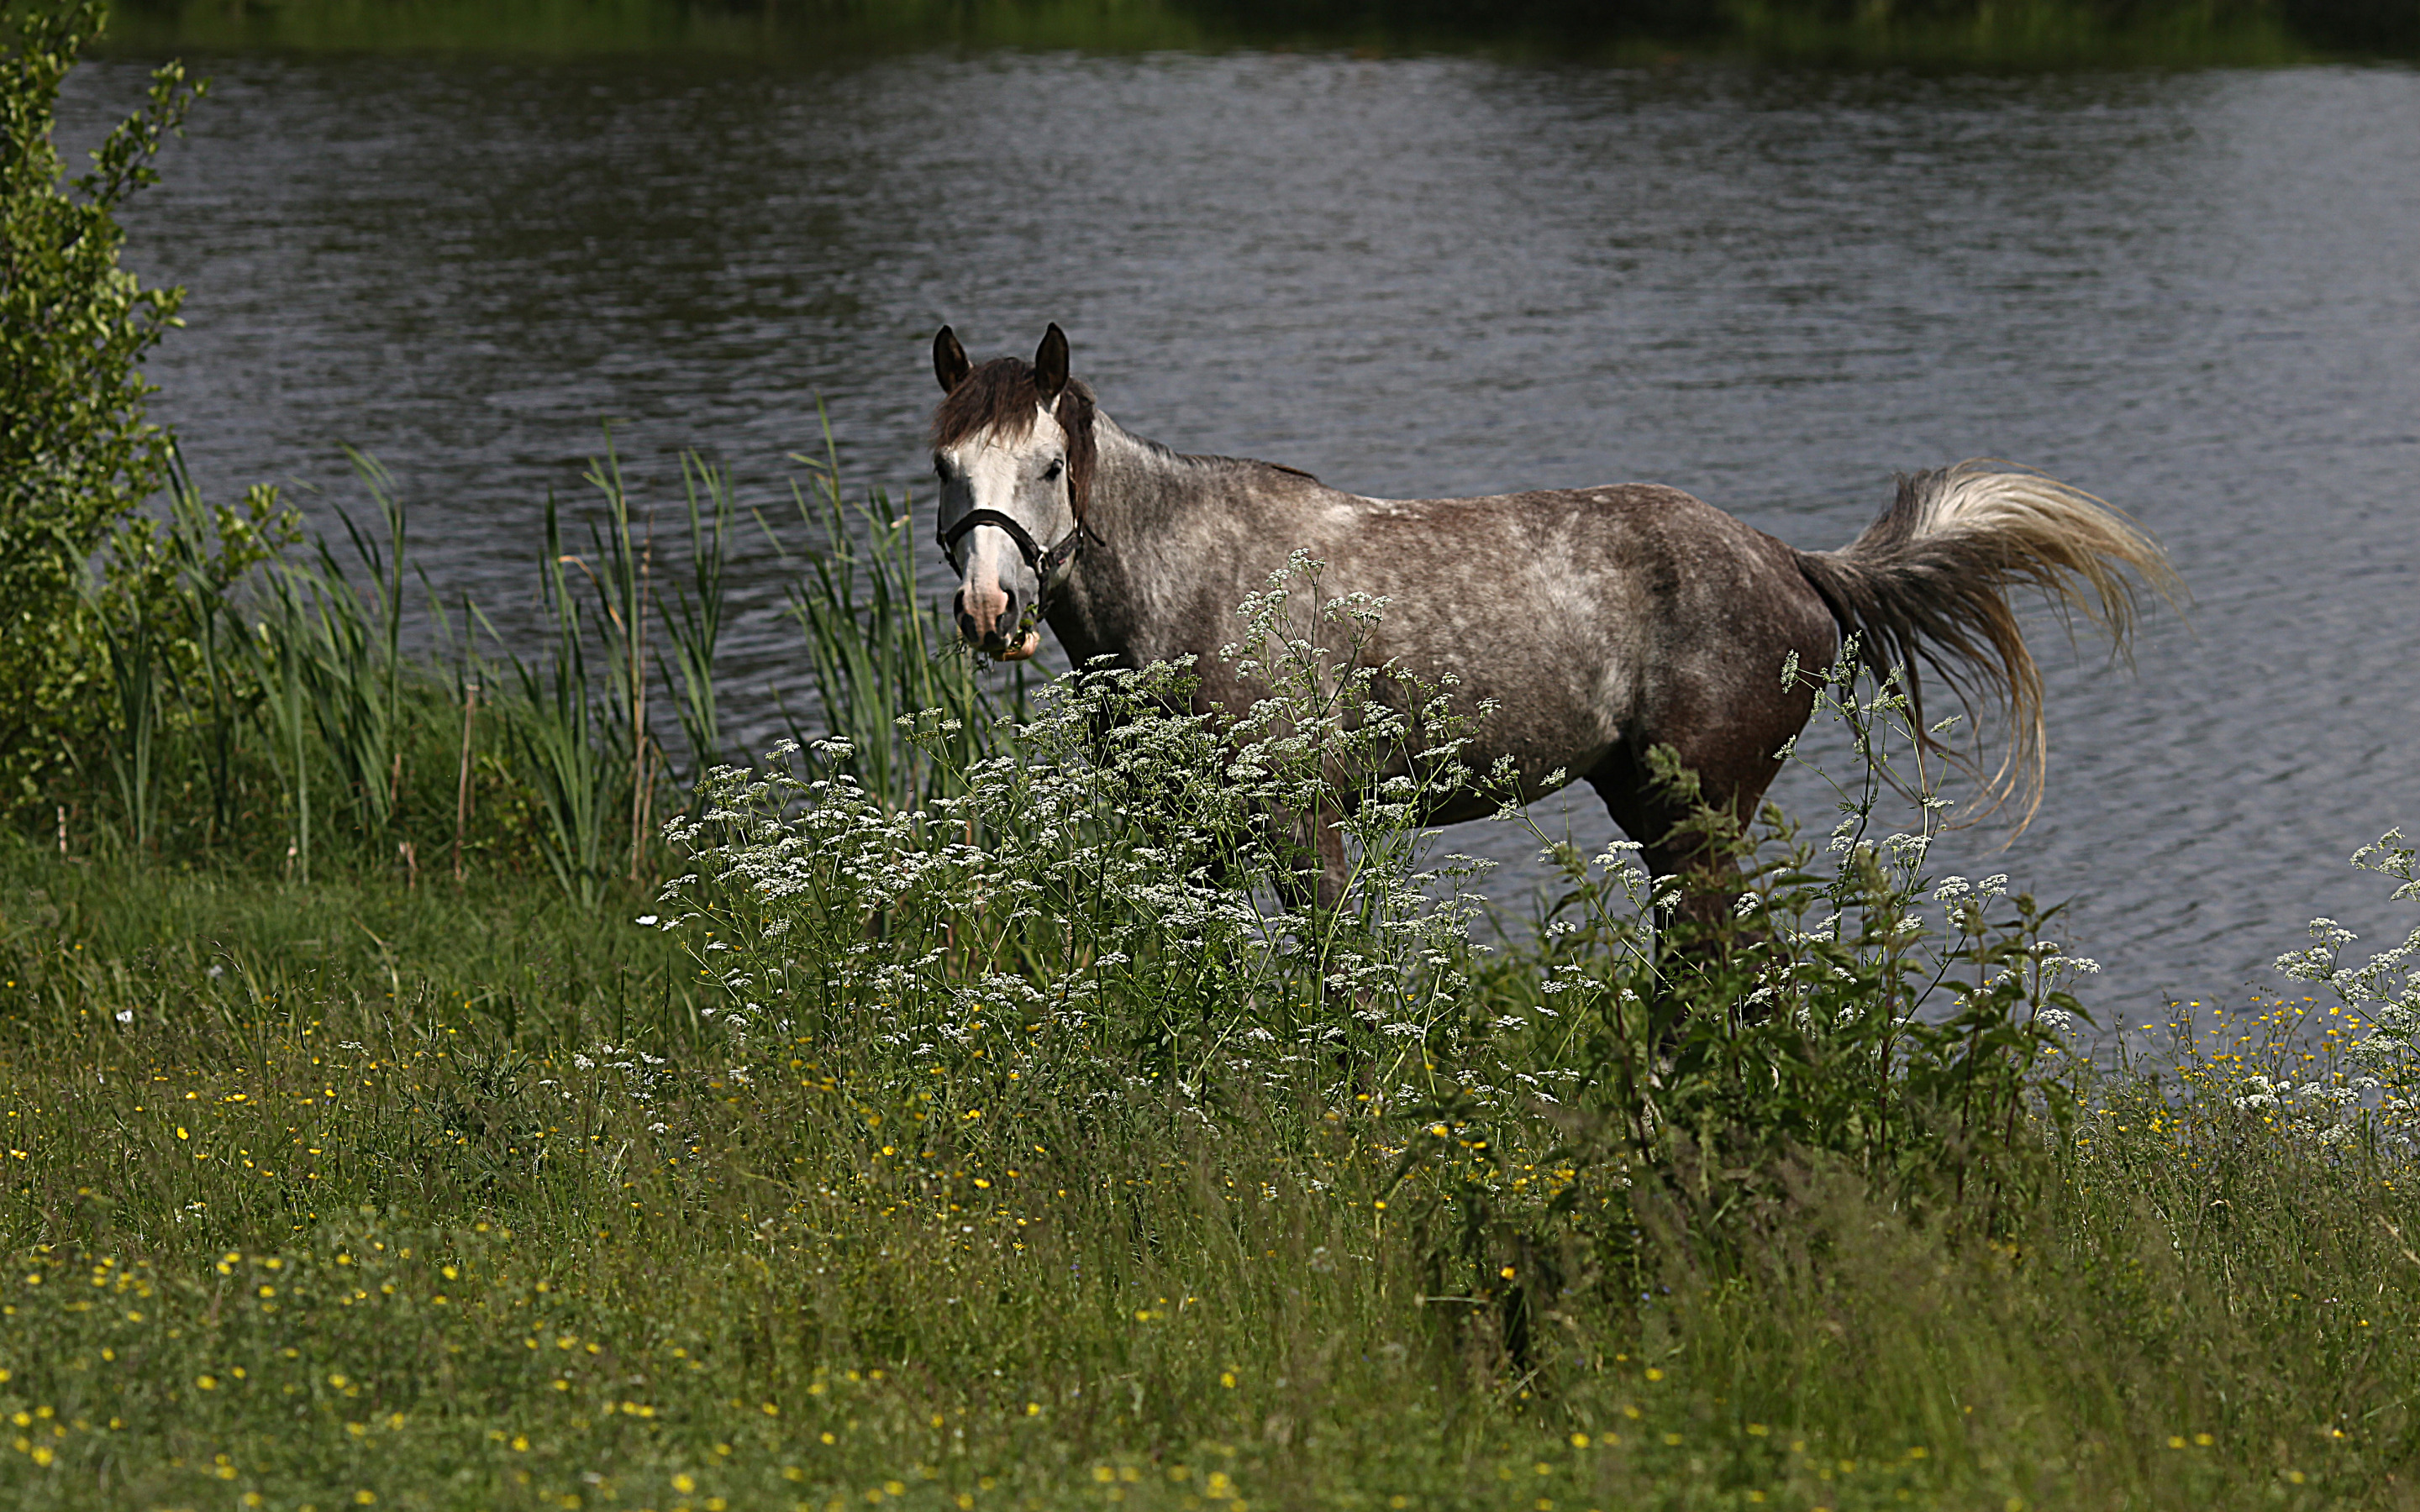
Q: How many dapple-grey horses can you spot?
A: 1